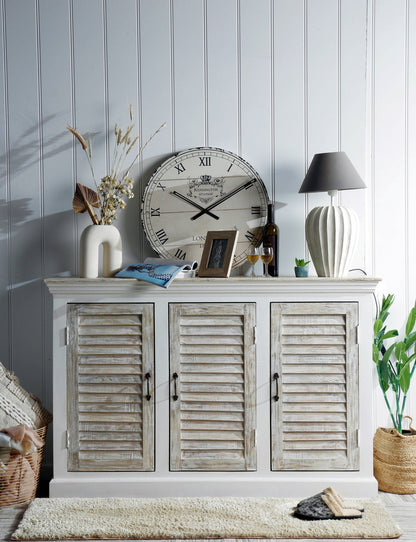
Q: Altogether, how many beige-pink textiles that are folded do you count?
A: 1